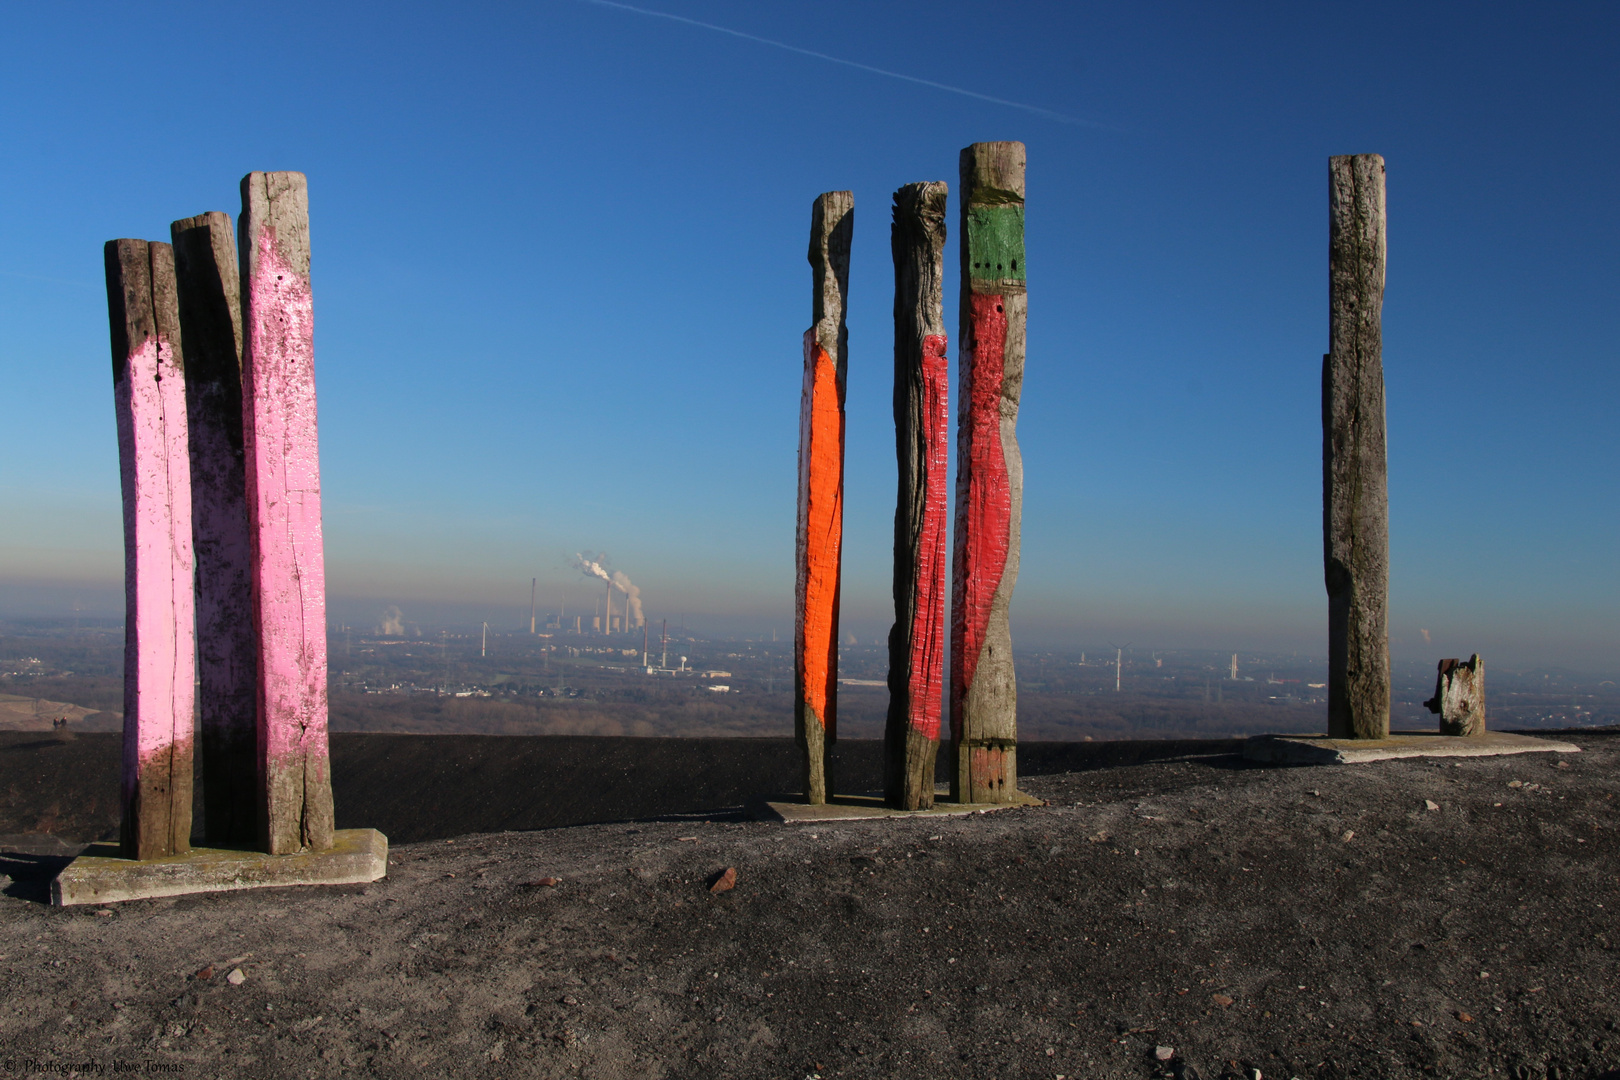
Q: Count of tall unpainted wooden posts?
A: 1